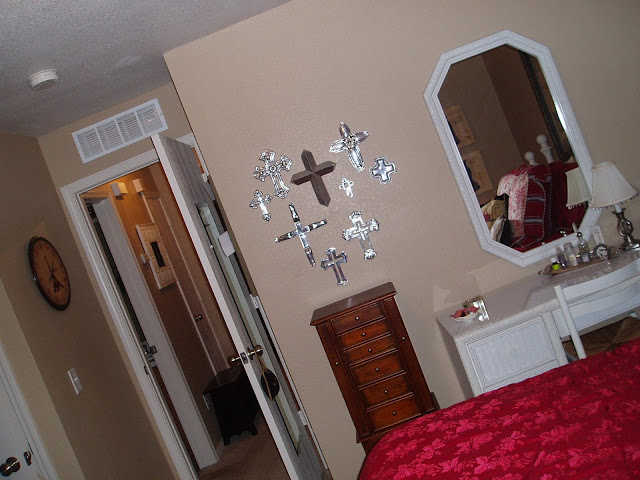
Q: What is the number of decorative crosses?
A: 9